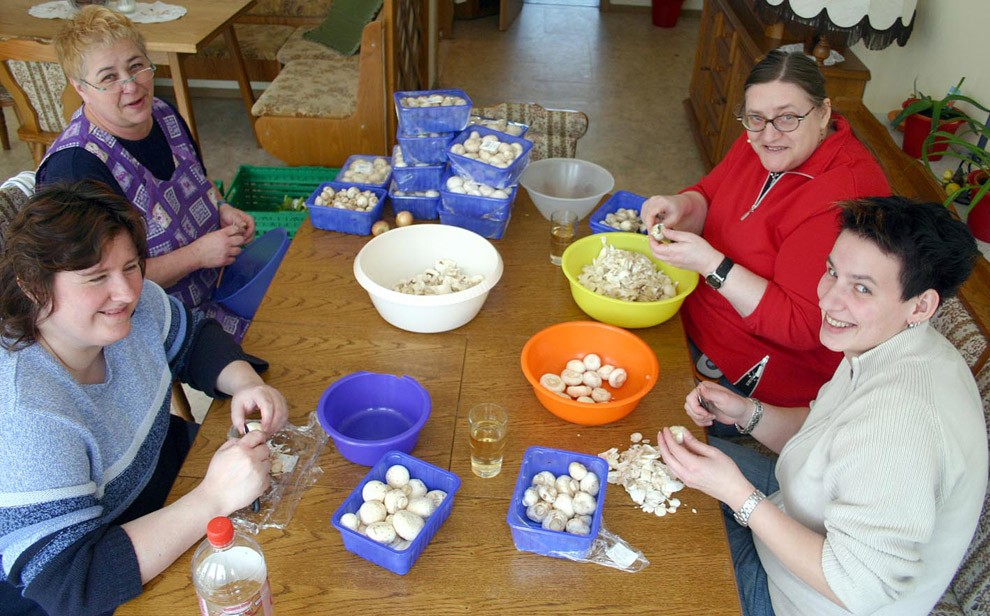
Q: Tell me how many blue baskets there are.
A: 13